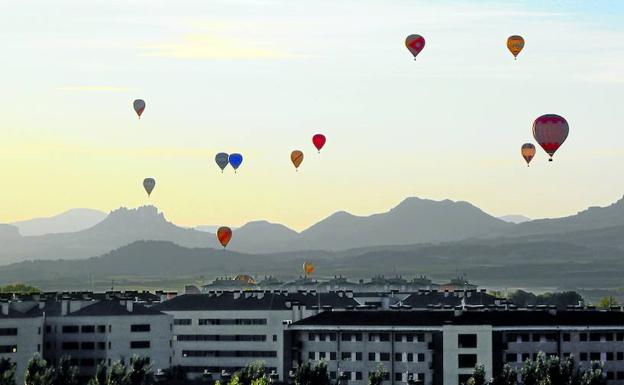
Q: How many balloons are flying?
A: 12